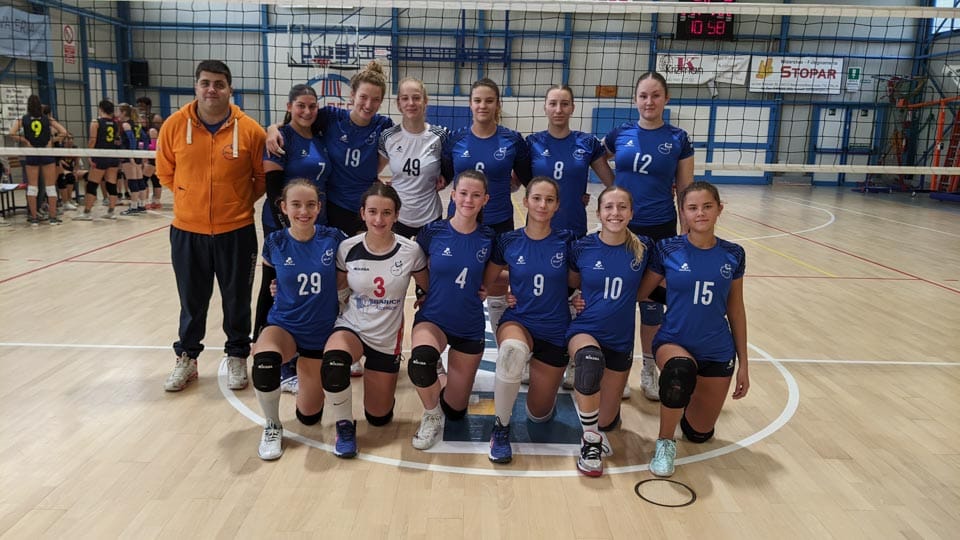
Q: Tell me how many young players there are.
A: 12